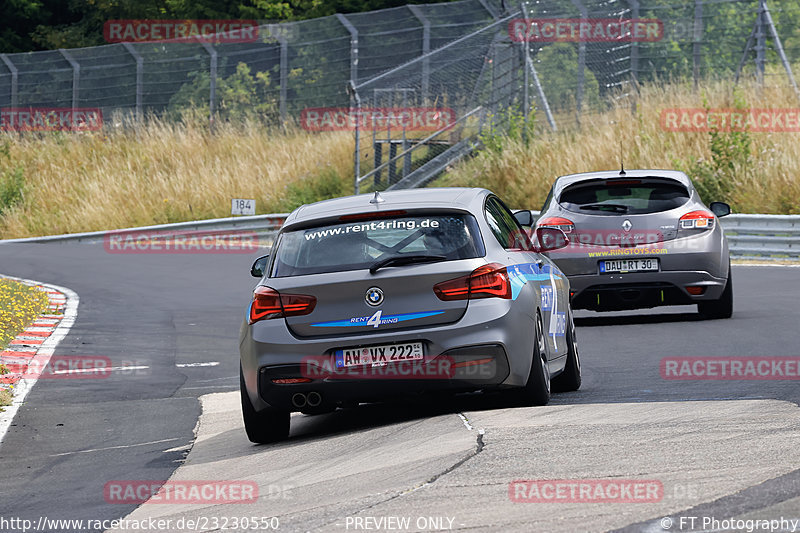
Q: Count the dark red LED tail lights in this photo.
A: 2